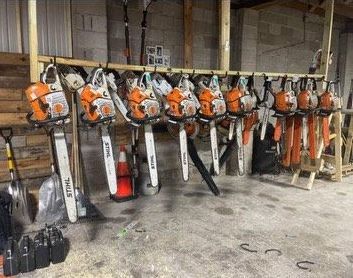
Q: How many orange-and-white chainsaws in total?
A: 9